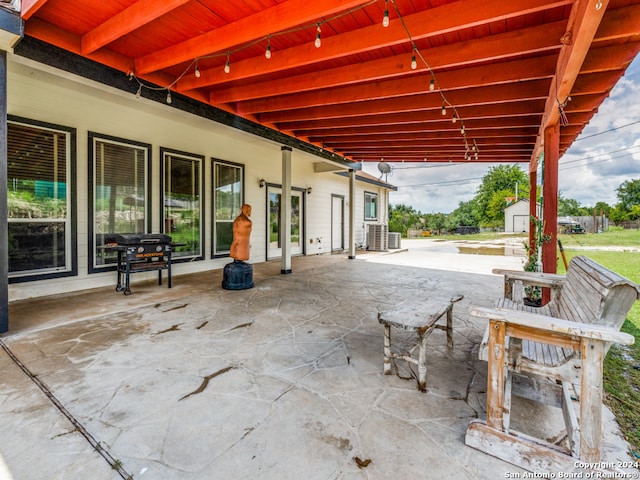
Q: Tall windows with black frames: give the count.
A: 4